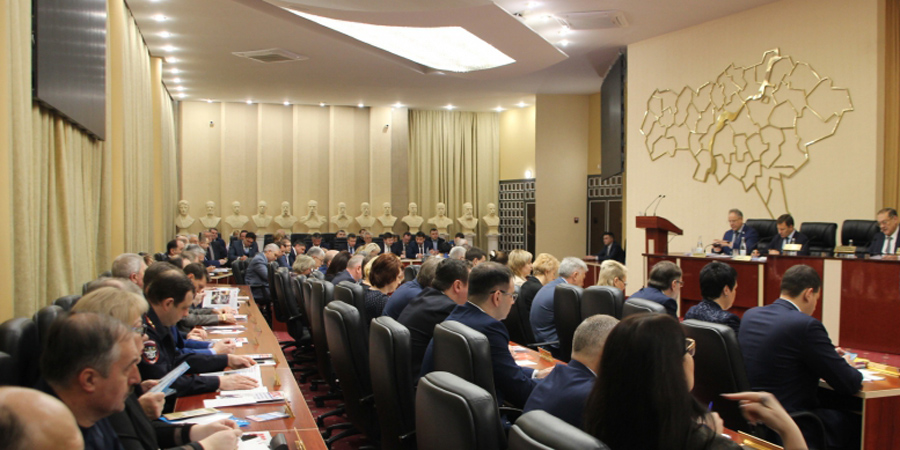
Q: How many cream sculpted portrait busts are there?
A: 13